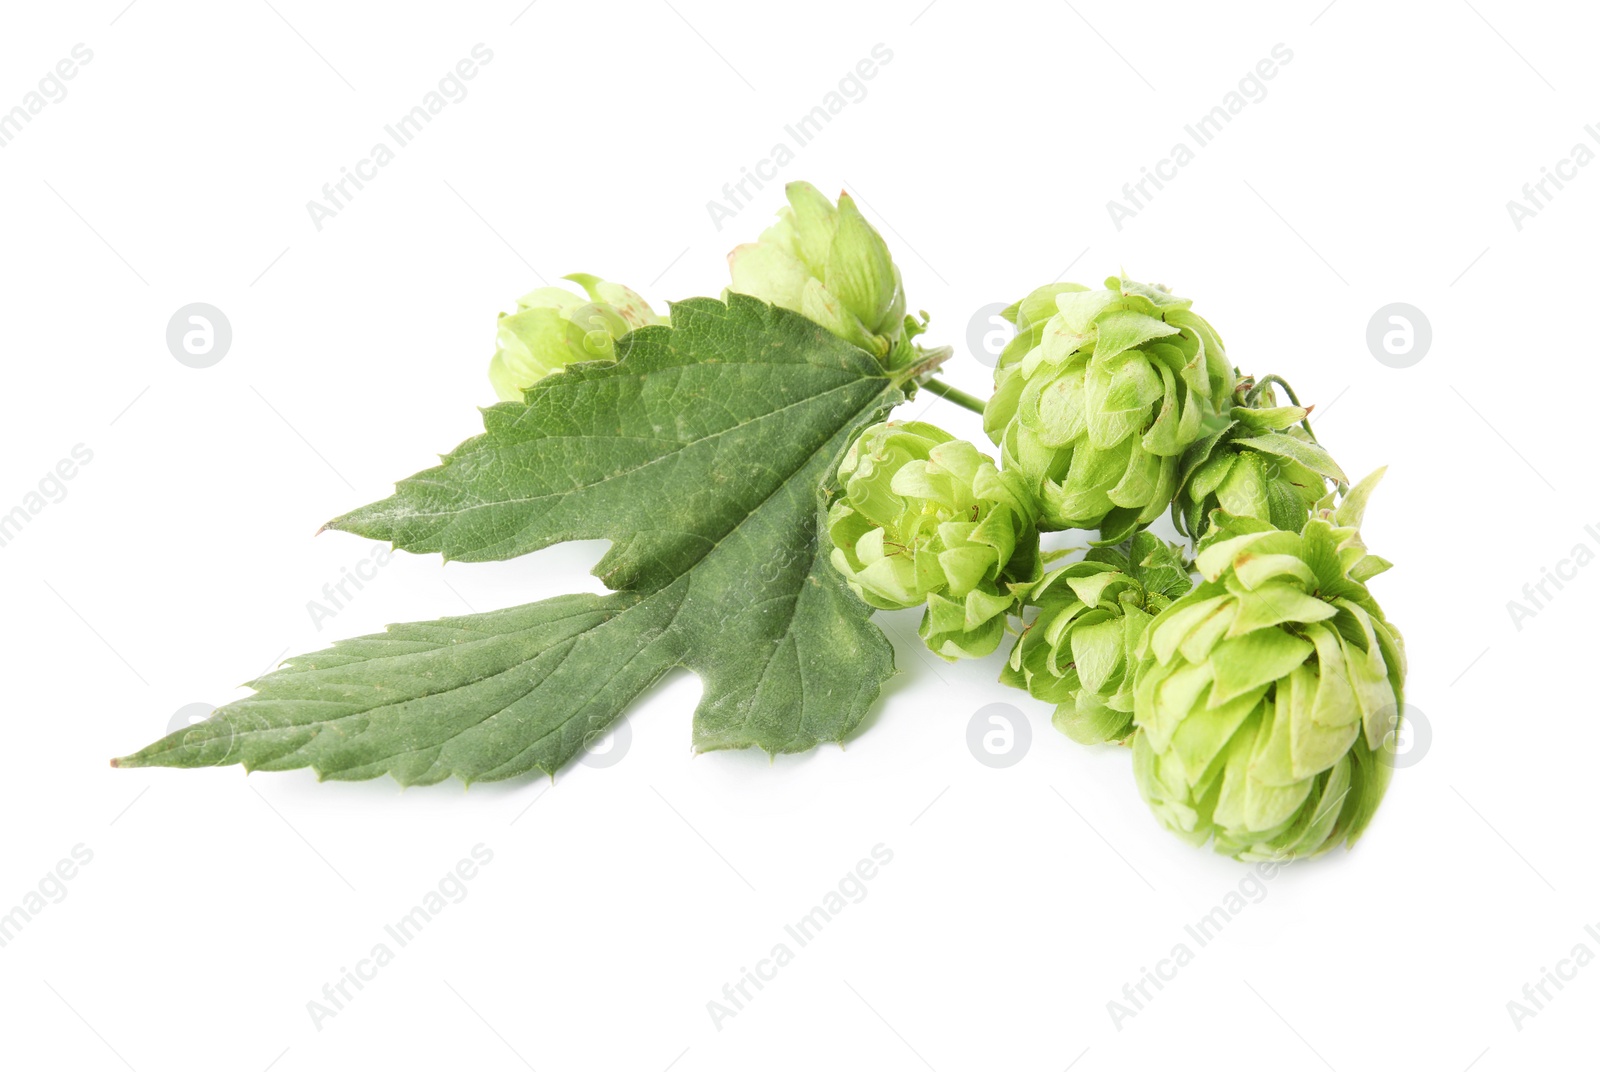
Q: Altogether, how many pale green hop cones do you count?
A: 7